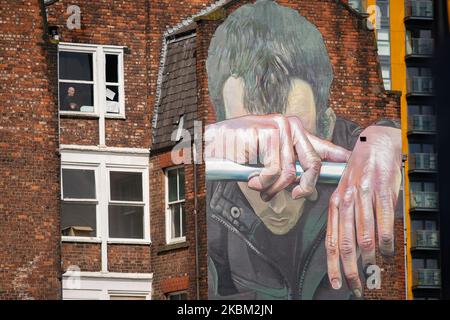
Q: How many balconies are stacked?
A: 8